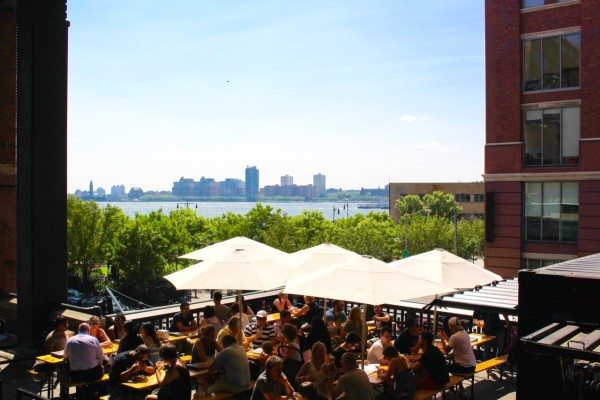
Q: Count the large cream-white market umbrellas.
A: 5